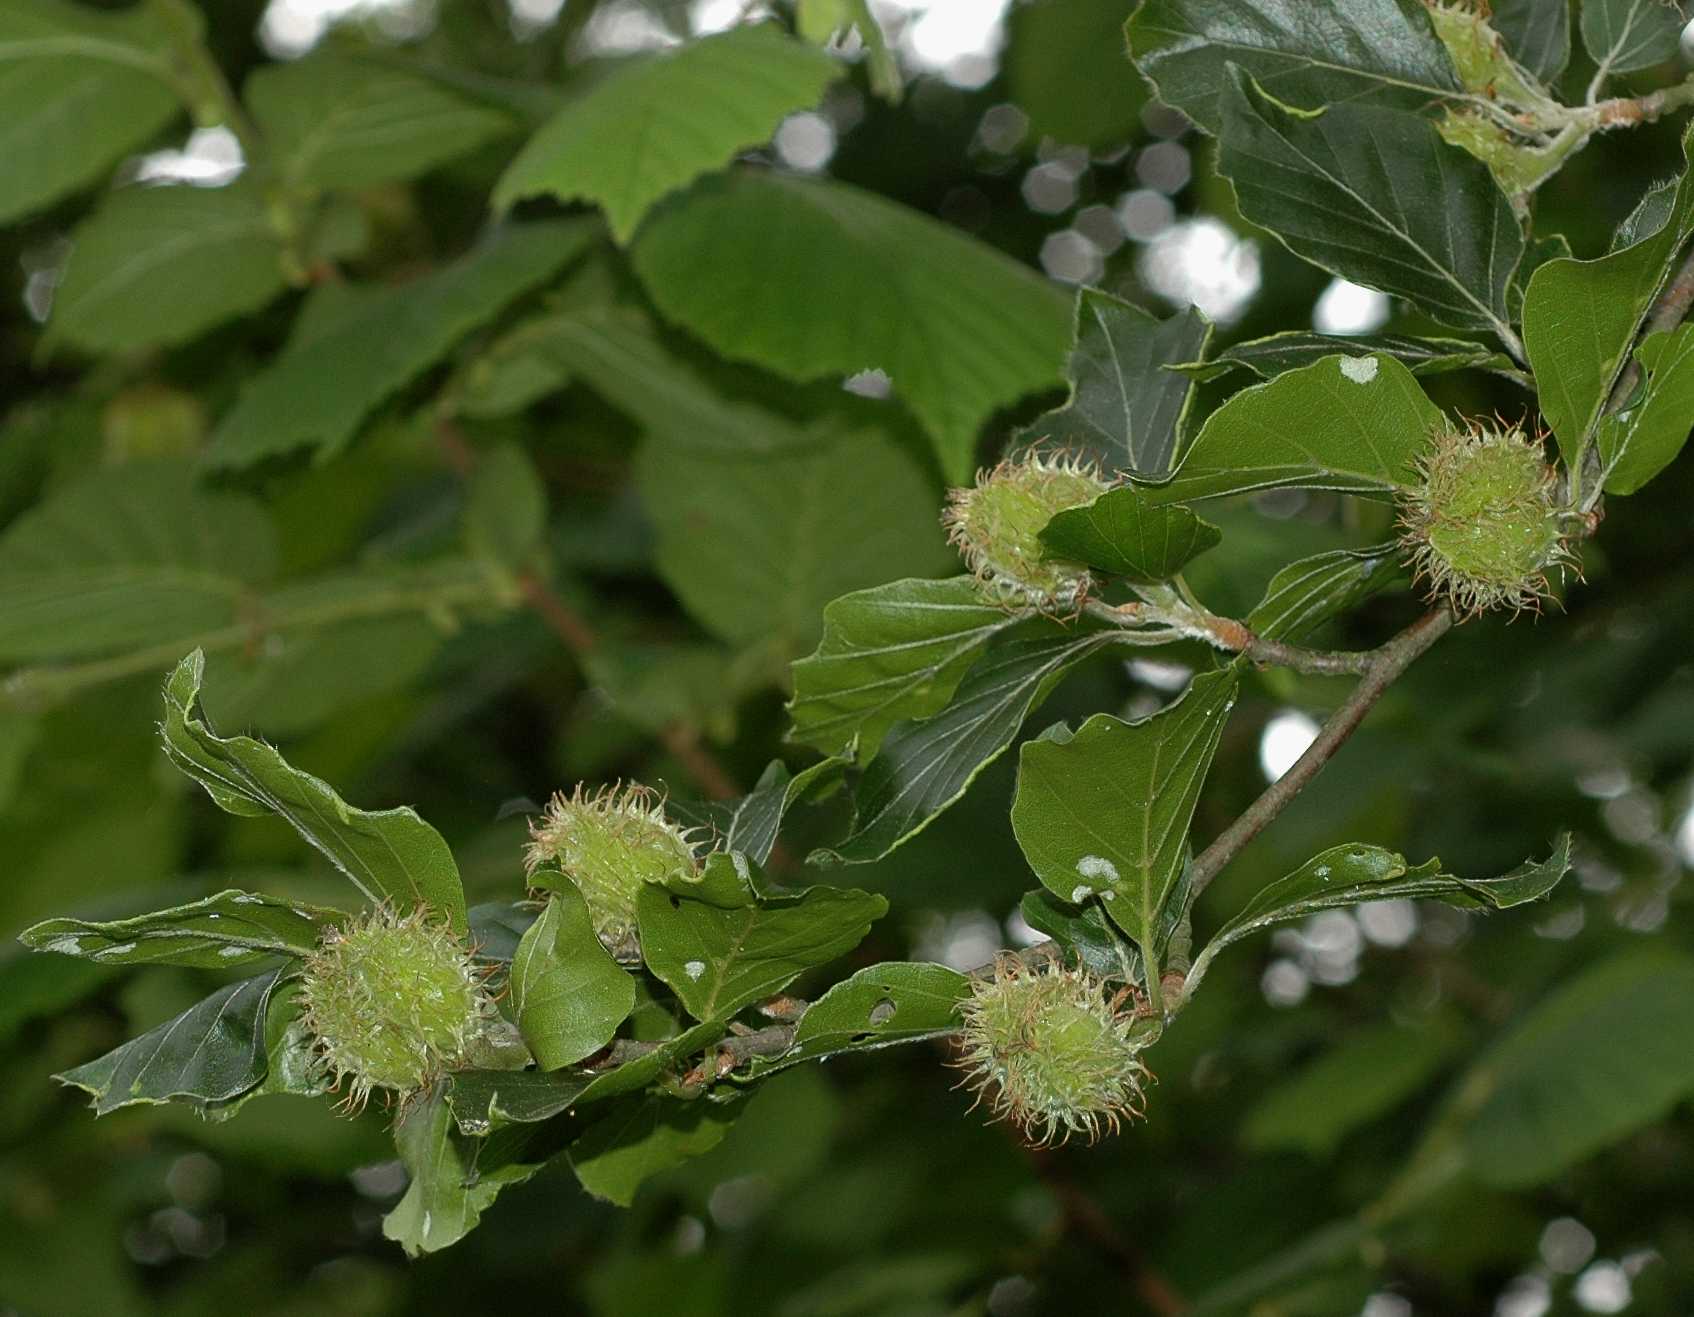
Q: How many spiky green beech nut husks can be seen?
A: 5